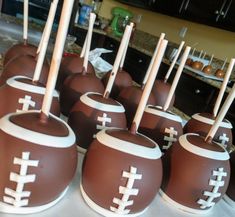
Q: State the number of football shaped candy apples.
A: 7